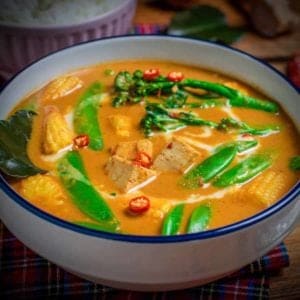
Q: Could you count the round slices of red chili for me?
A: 5